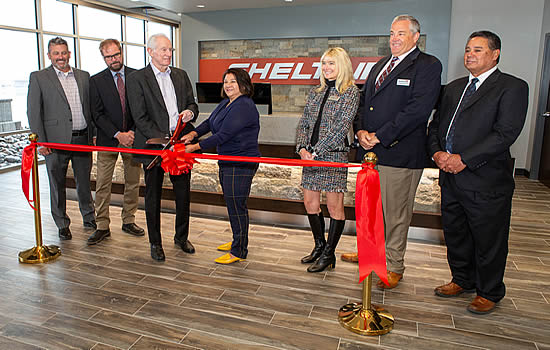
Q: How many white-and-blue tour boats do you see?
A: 0